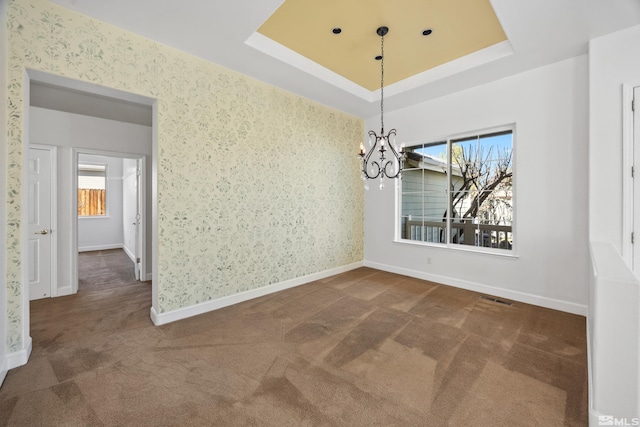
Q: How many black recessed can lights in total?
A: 3